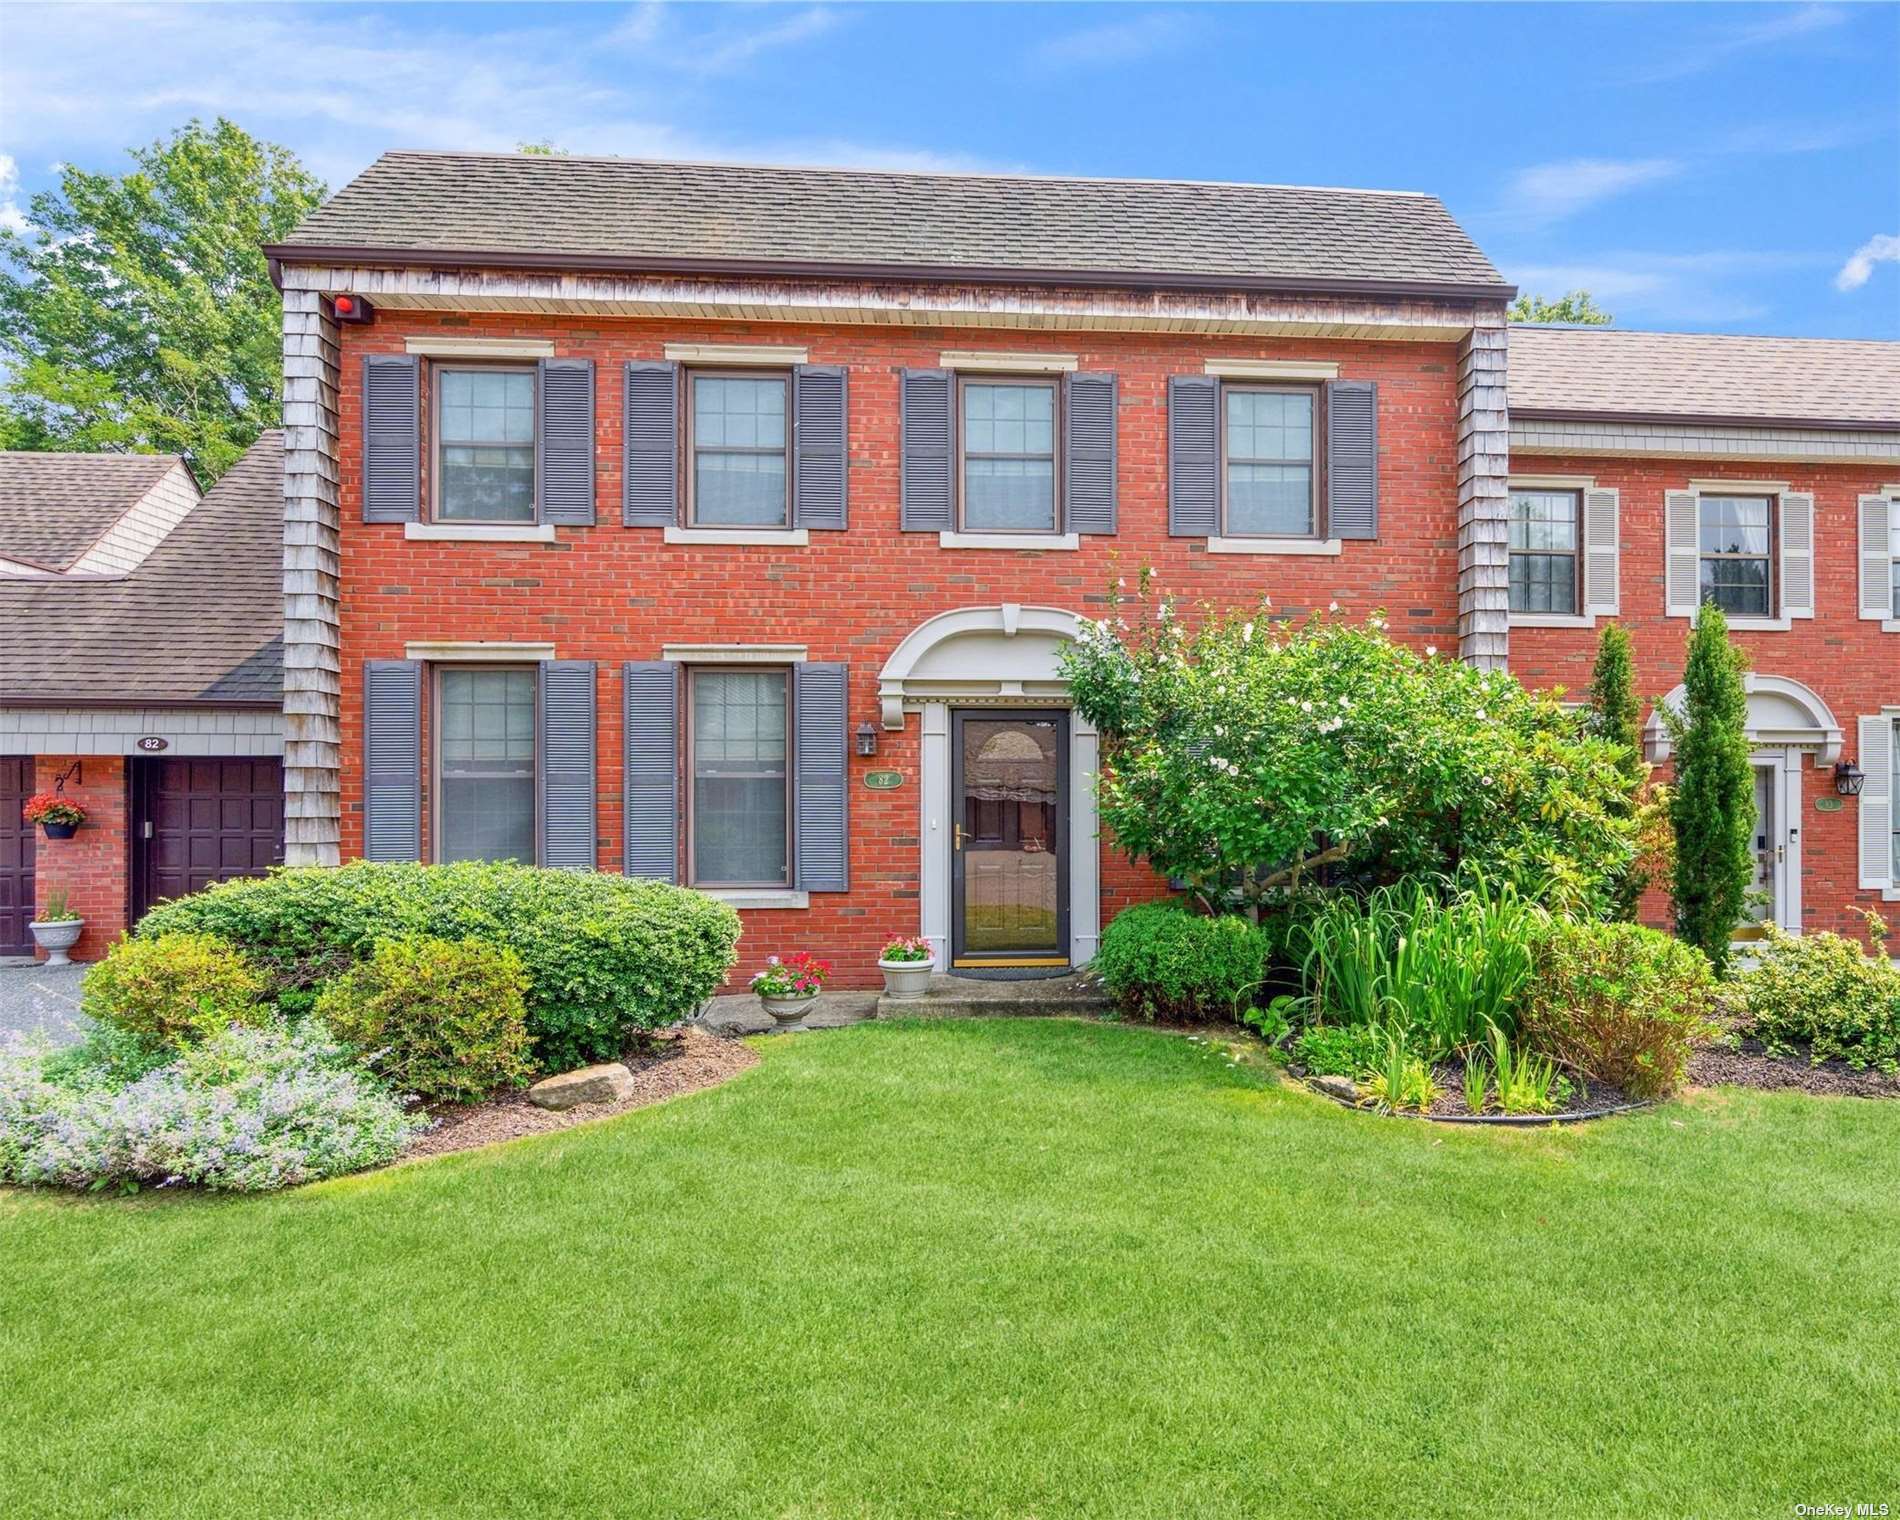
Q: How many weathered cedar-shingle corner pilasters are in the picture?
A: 2